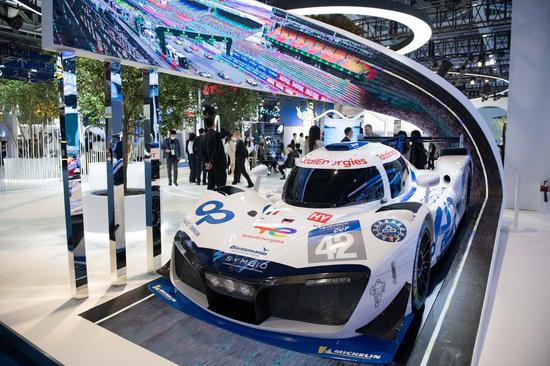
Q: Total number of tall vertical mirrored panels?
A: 3